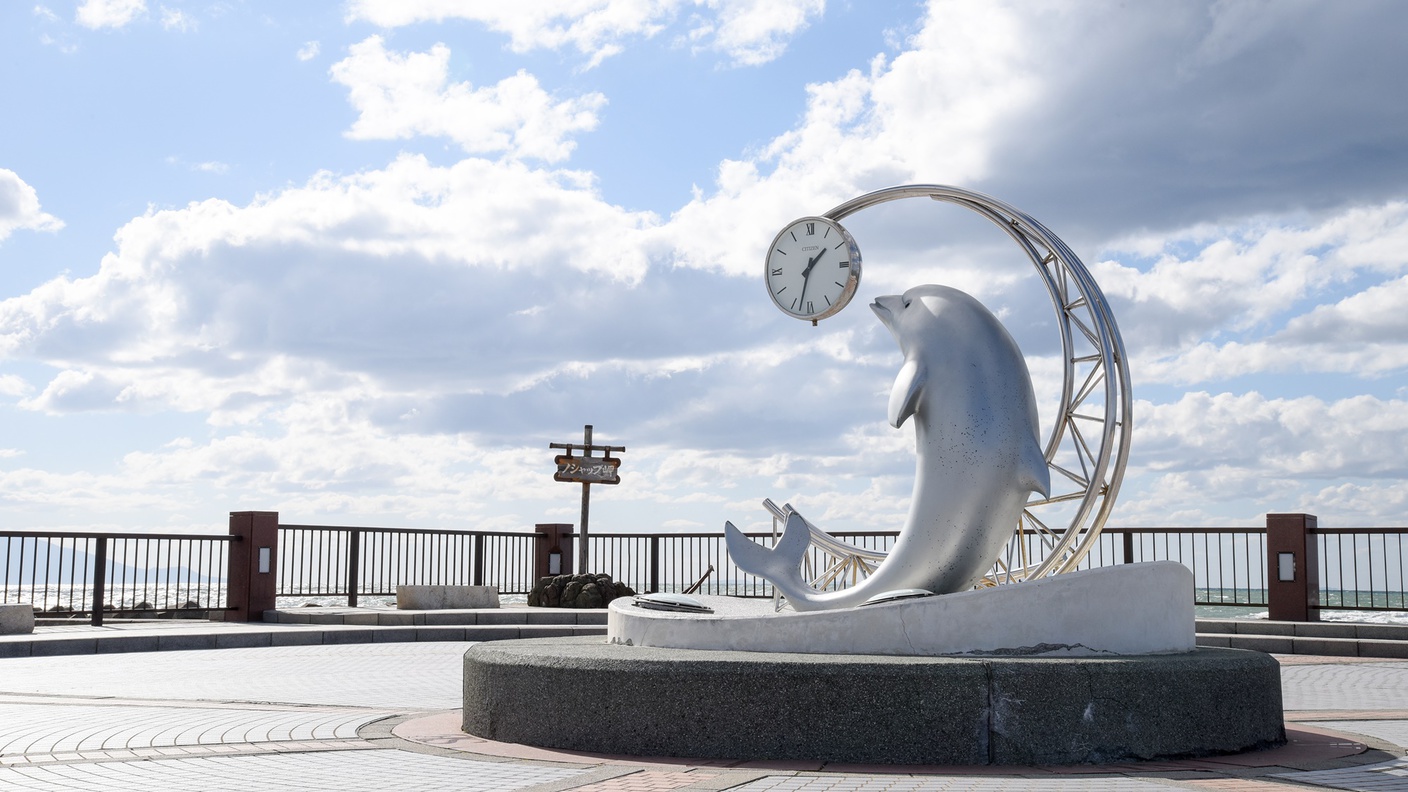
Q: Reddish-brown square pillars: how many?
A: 3